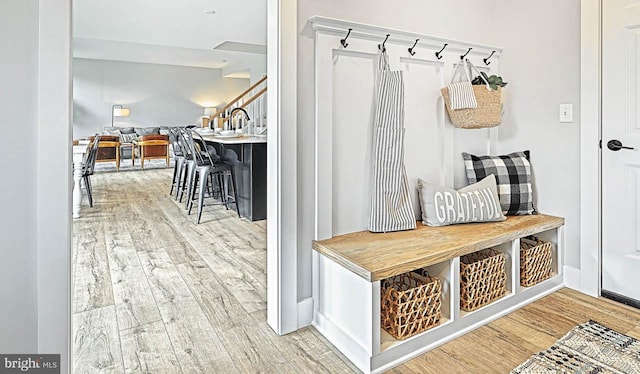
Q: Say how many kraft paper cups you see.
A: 0